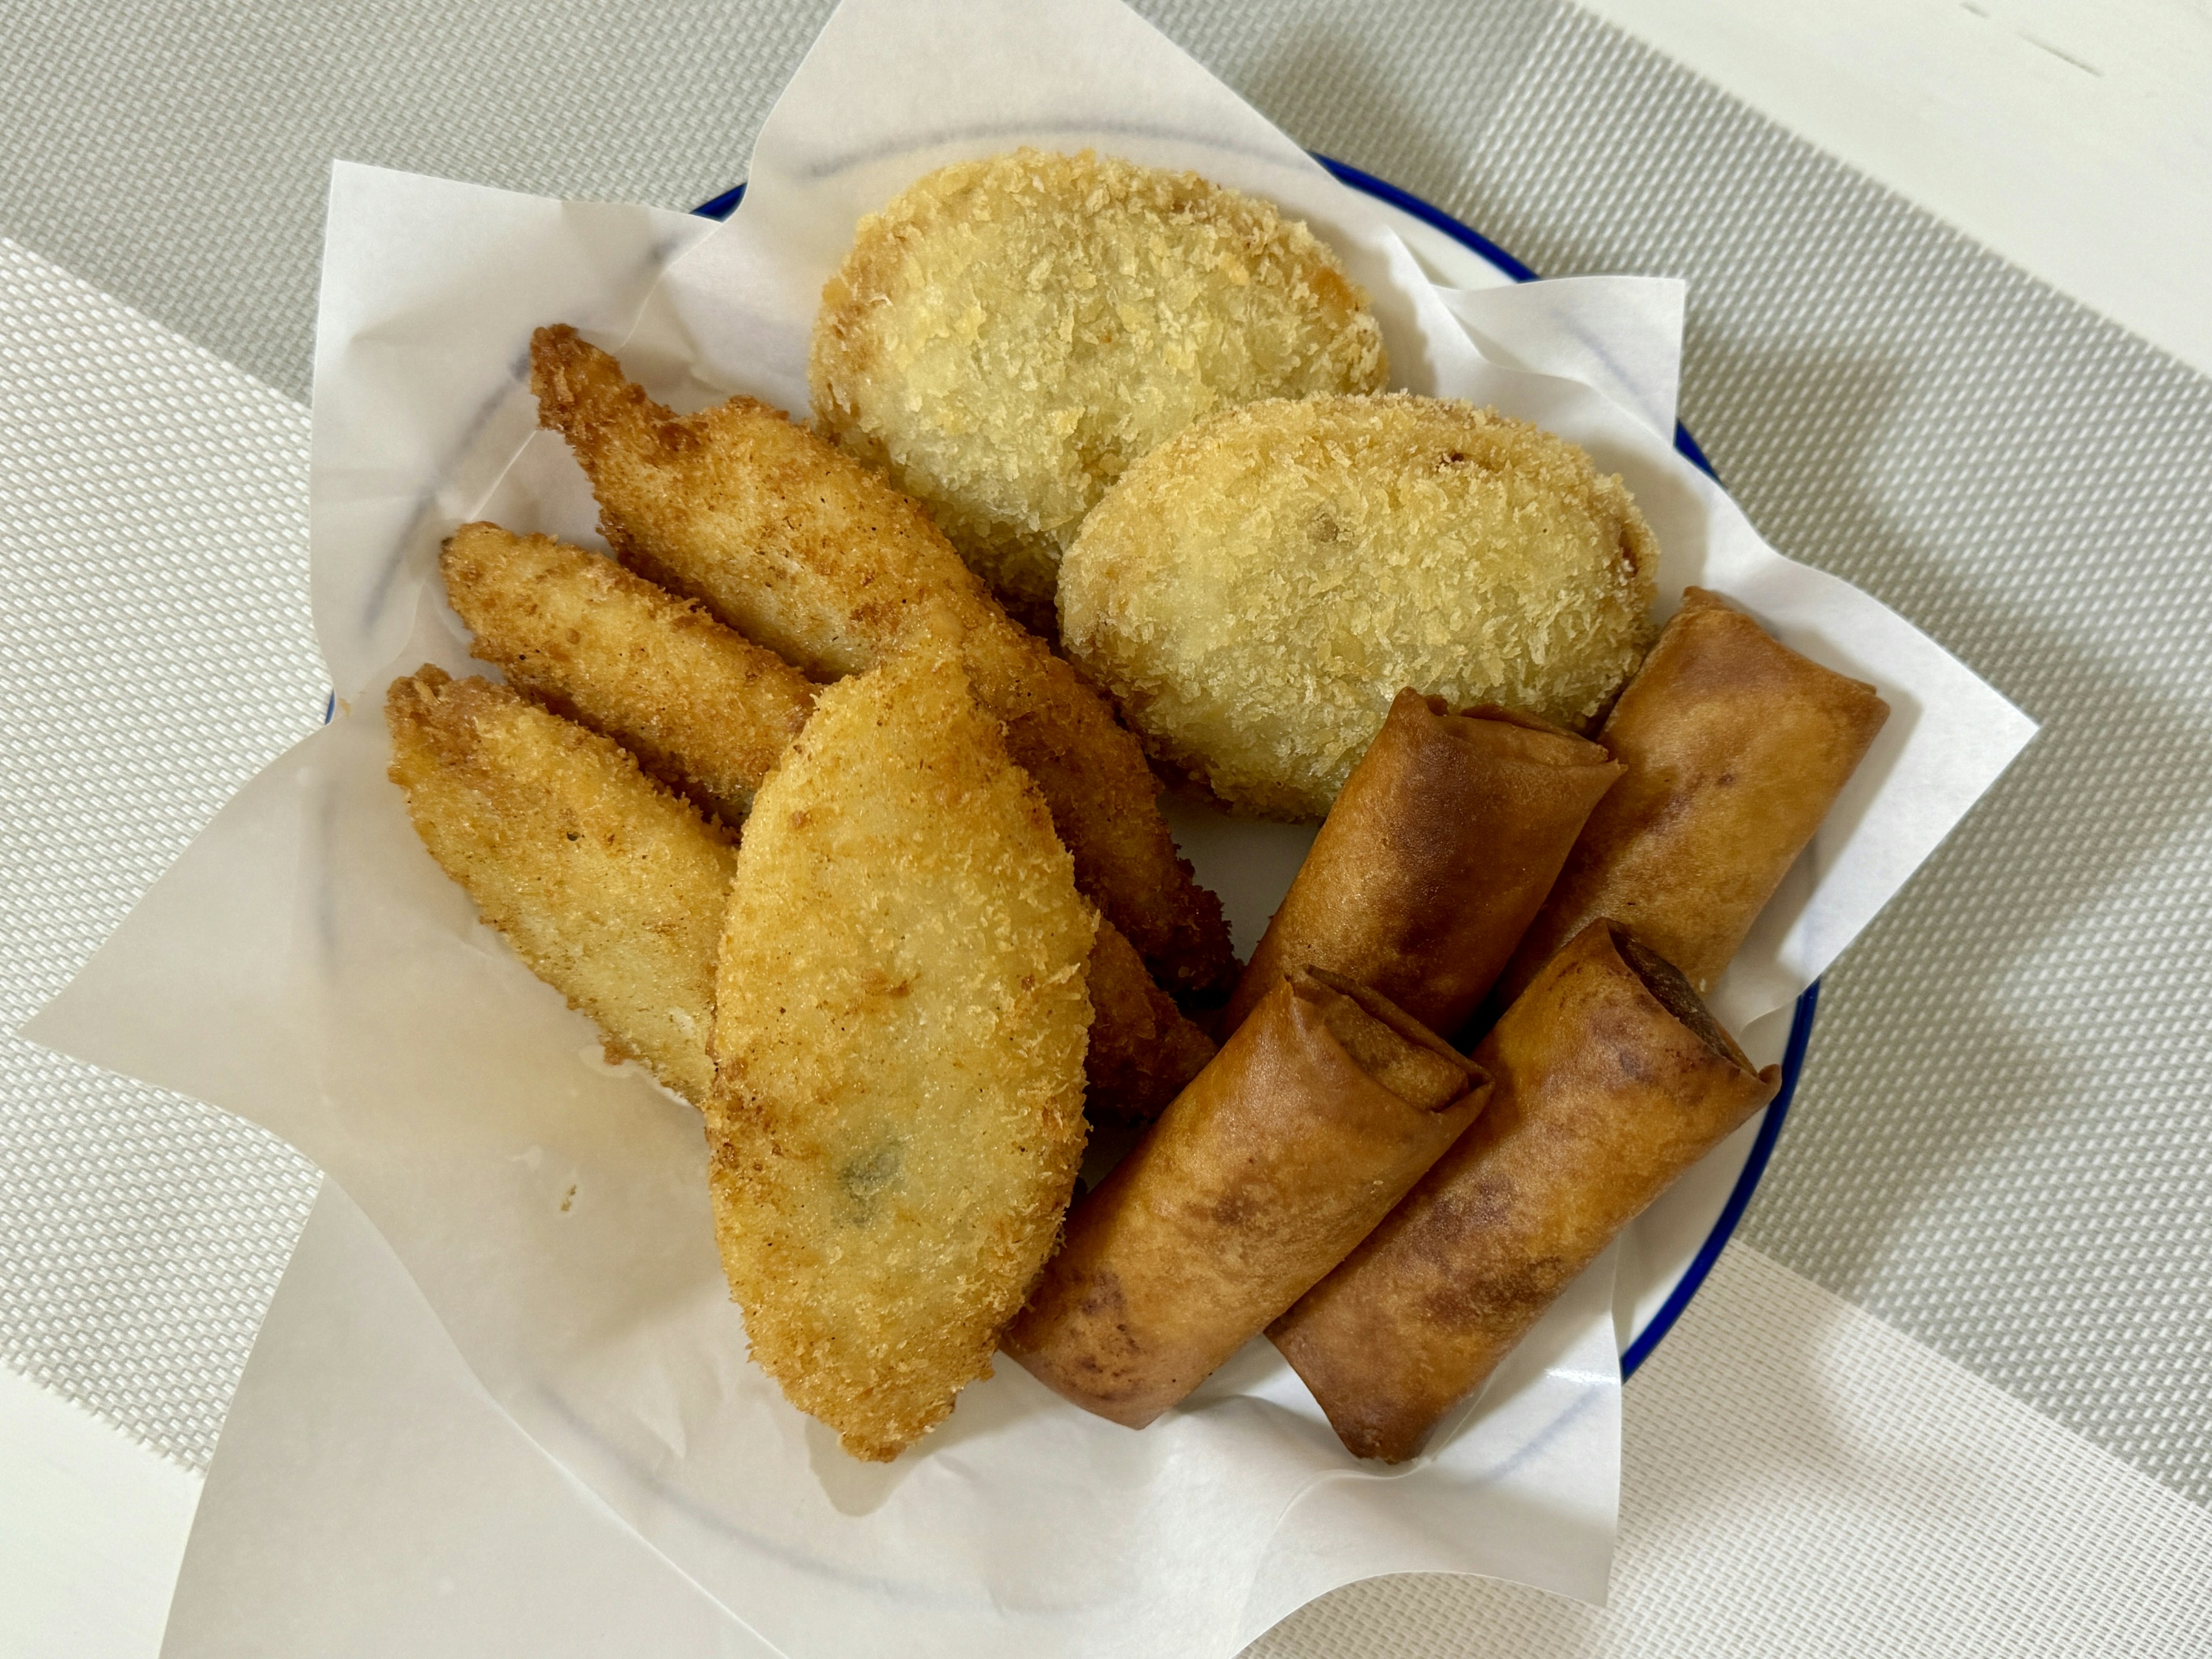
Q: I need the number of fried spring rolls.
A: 4